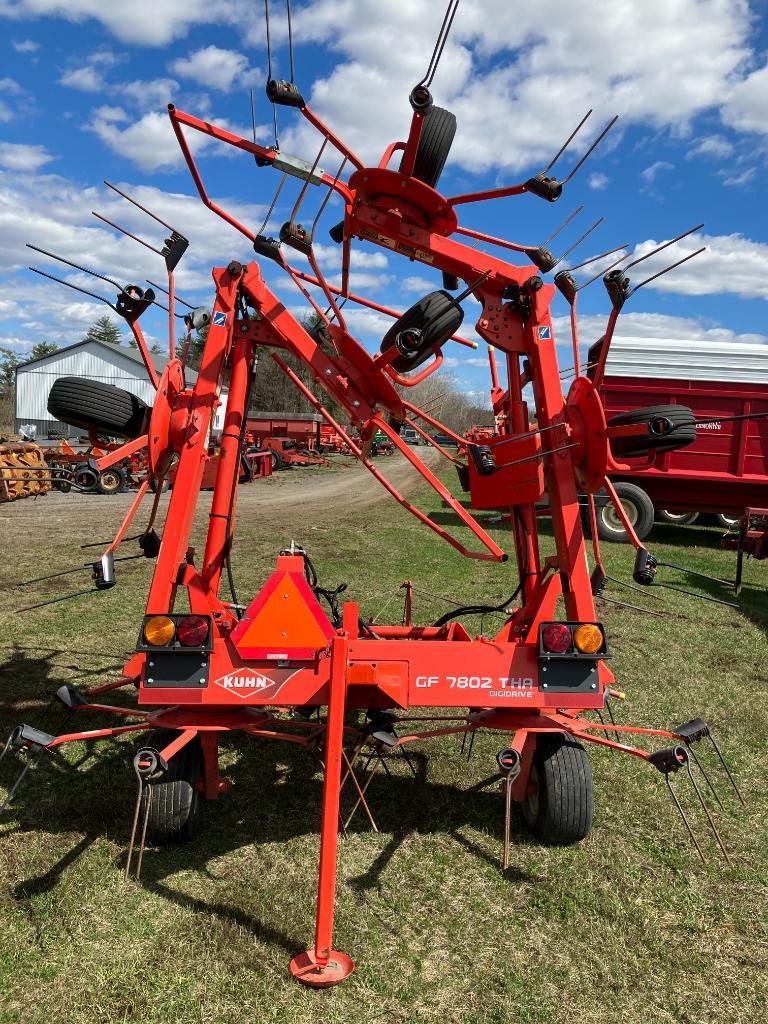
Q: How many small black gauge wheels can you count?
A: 6